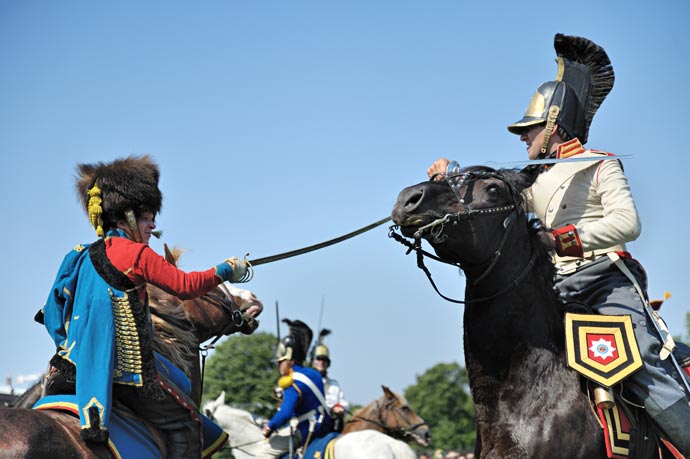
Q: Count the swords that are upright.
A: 2